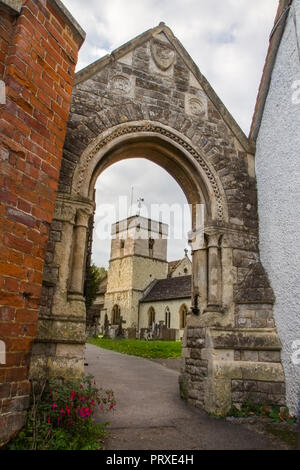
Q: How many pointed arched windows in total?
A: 4